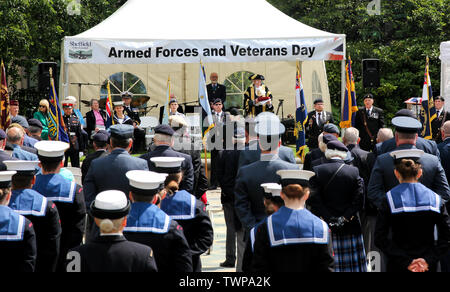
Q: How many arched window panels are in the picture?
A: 3